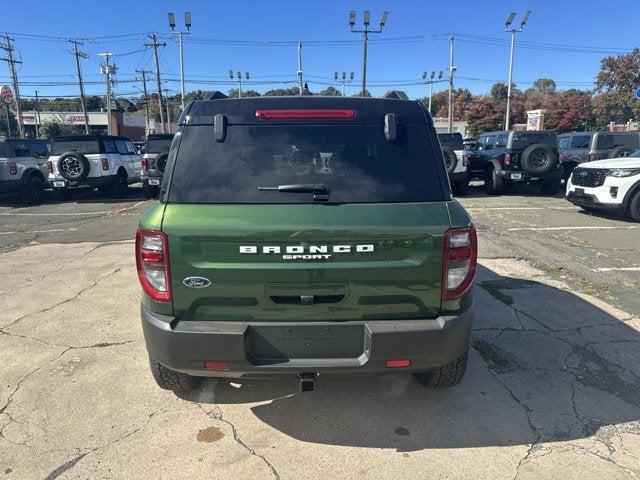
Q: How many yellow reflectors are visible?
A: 0